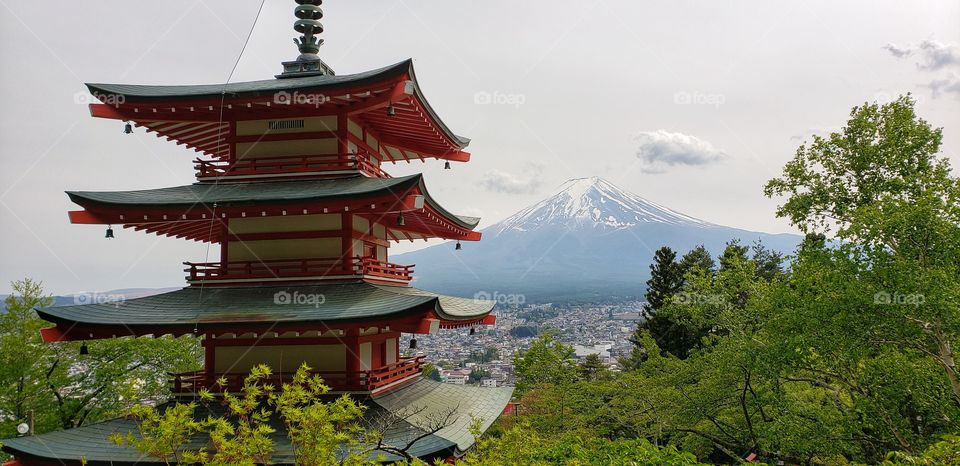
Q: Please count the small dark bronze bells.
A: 9